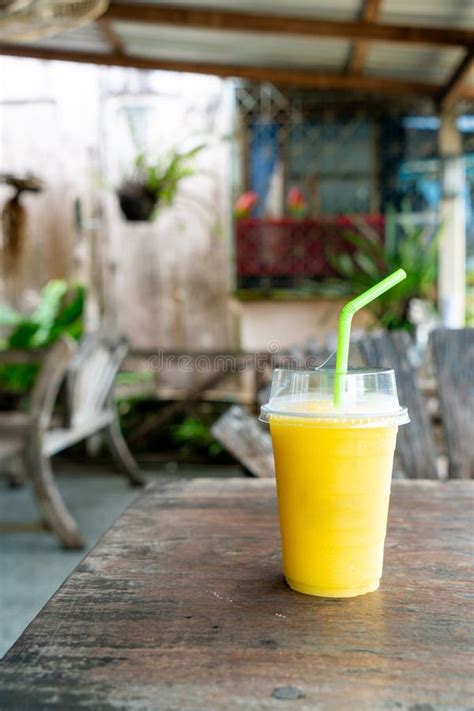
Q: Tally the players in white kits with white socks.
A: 0